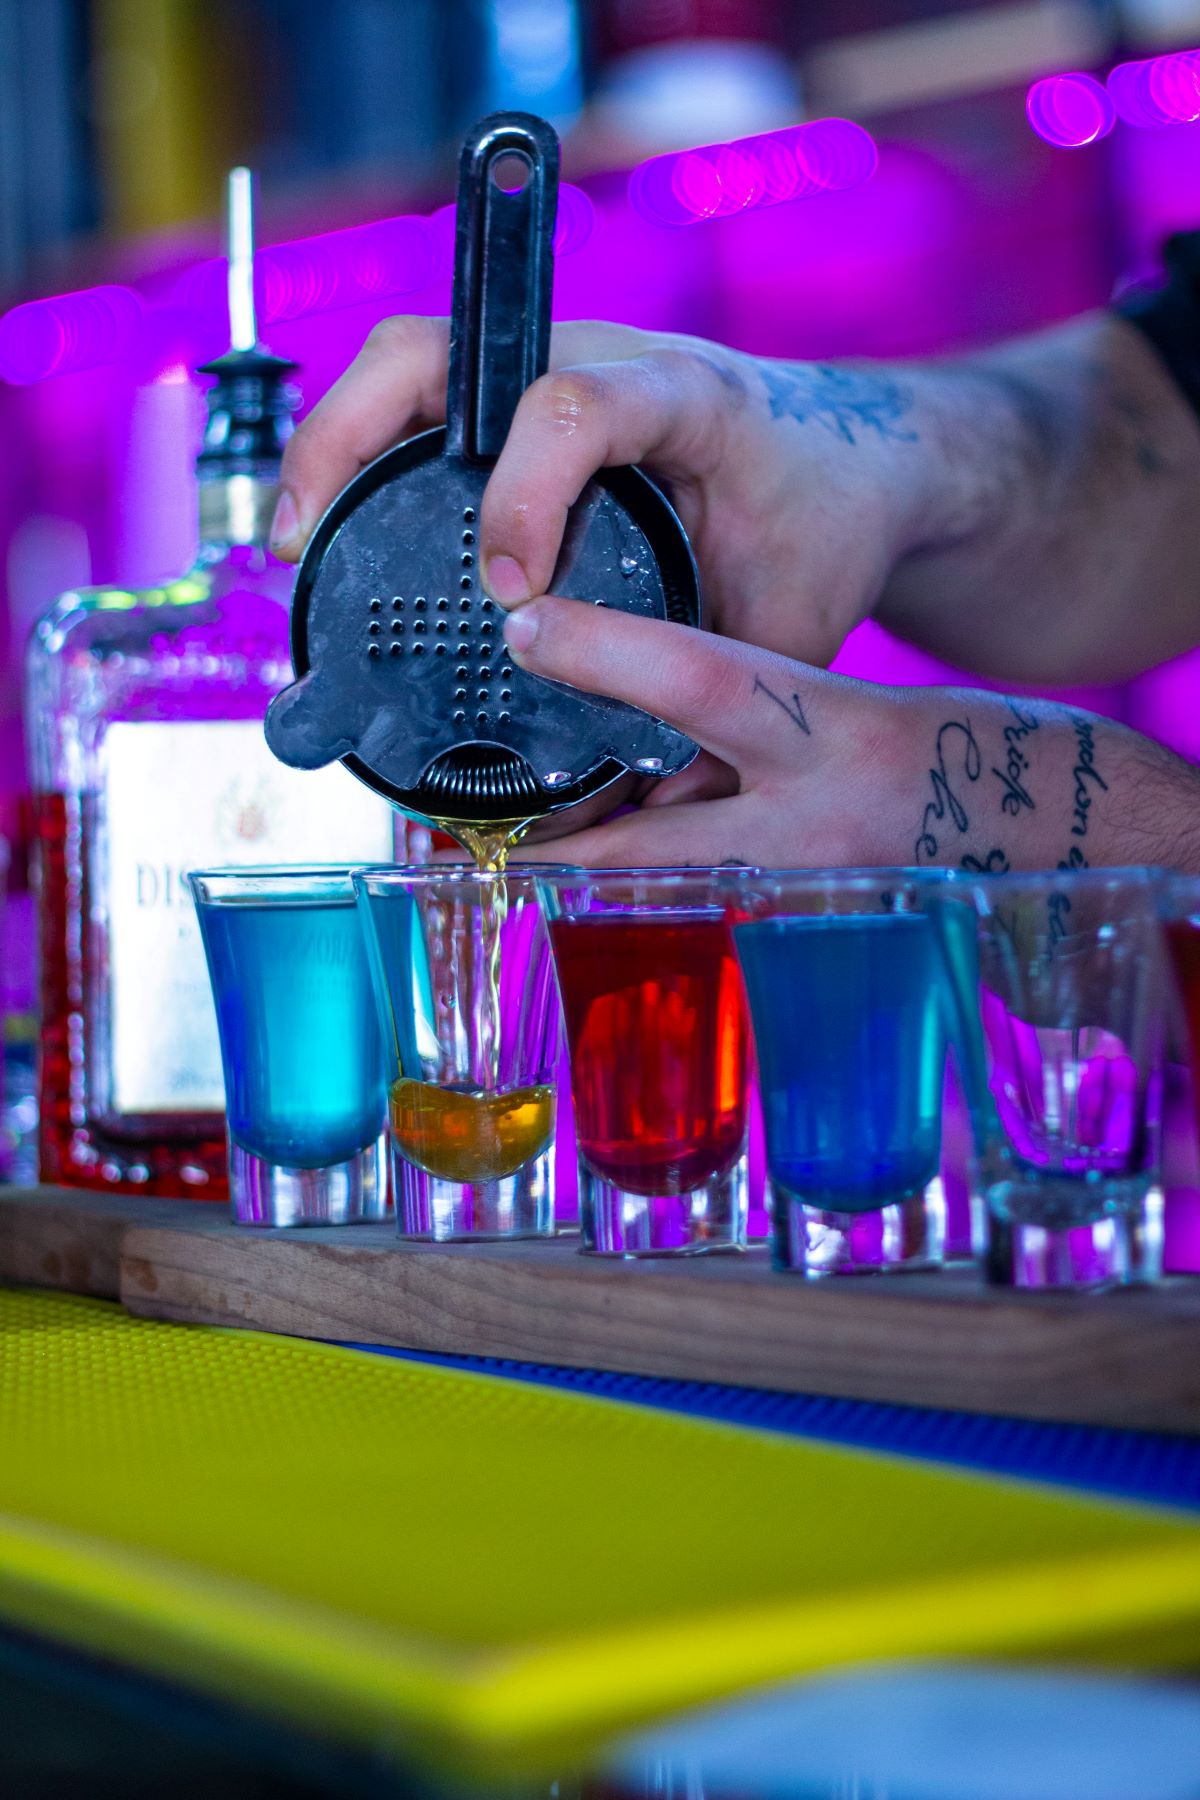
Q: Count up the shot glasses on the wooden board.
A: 6